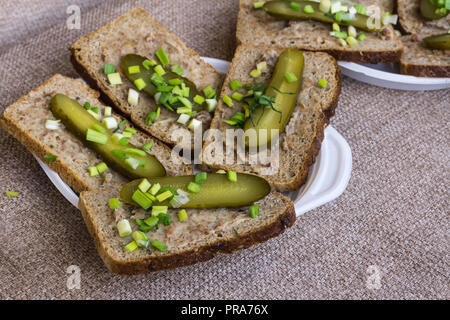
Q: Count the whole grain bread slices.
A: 7